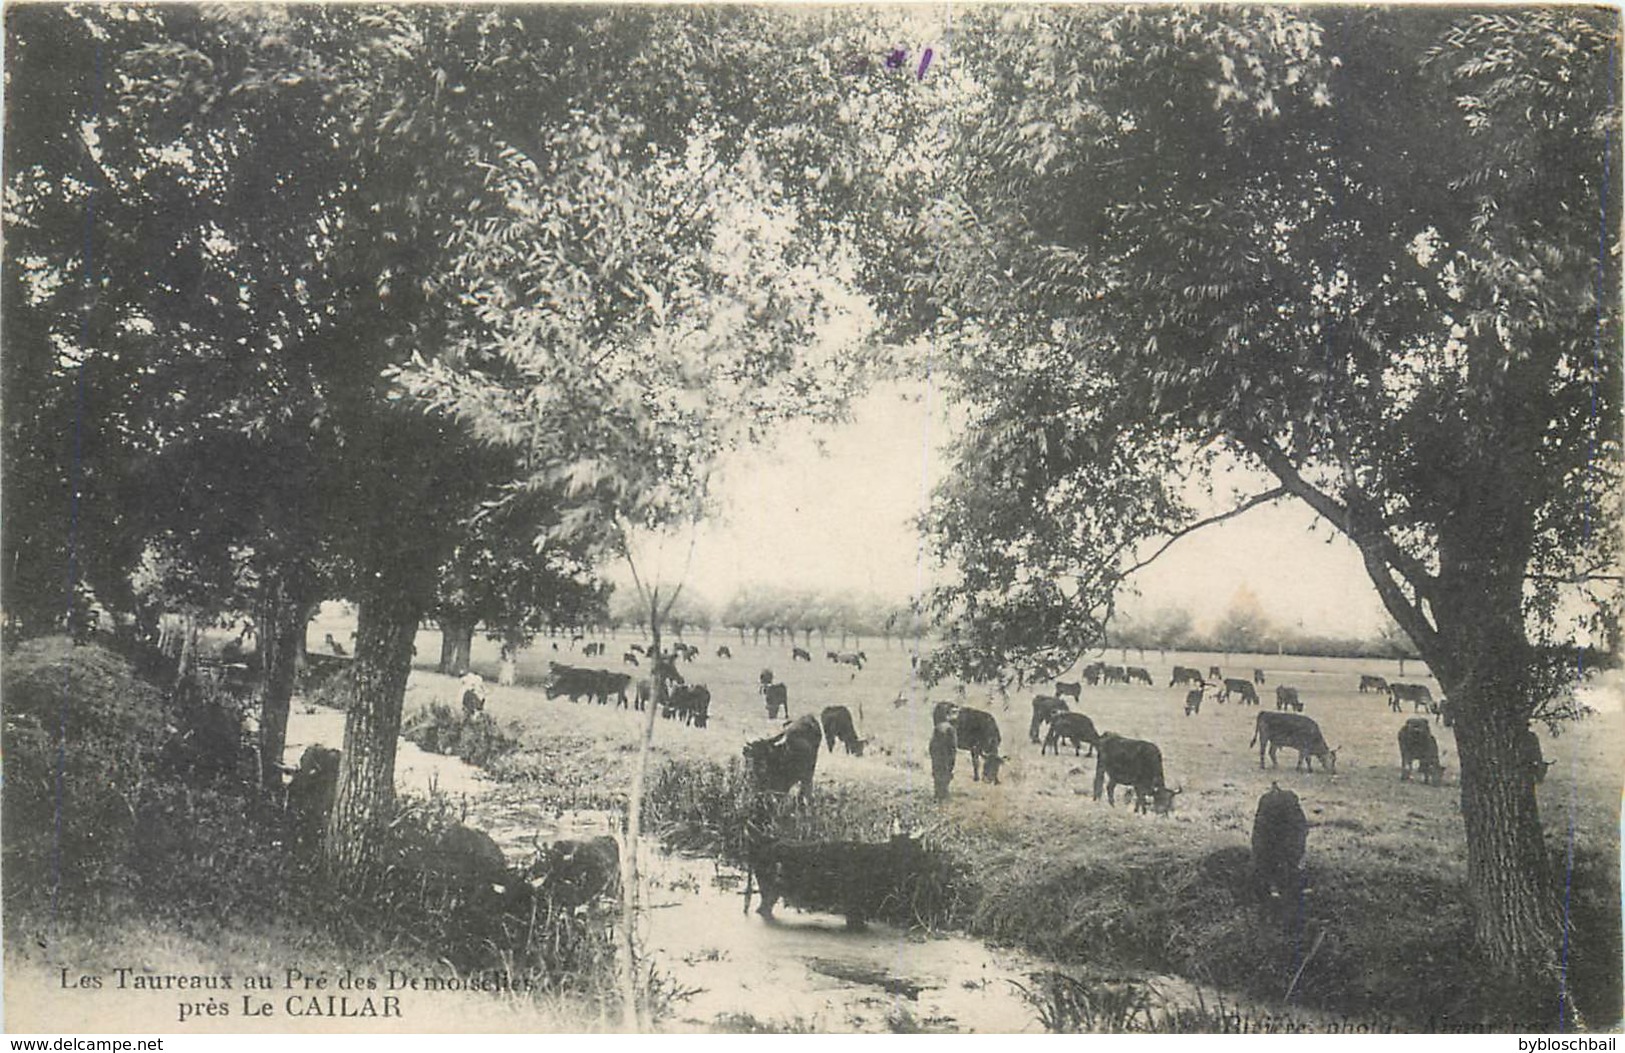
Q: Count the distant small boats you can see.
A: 0